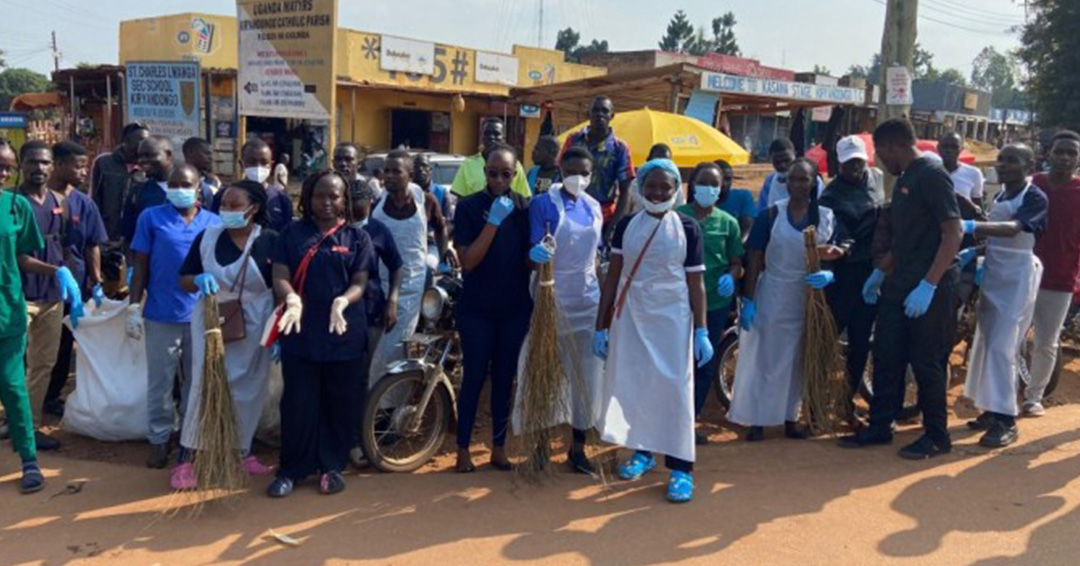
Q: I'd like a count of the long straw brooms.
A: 3